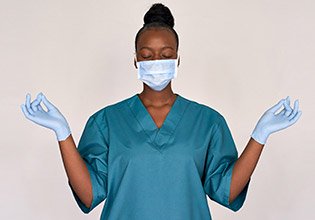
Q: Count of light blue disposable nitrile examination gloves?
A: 2